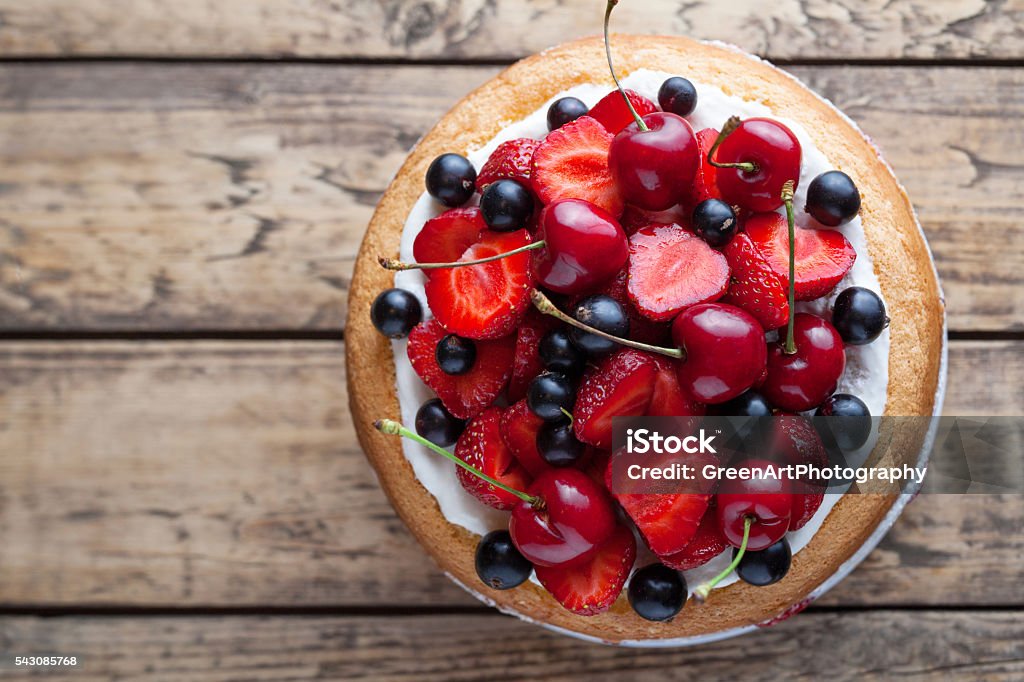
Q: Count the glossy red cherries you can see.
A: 7